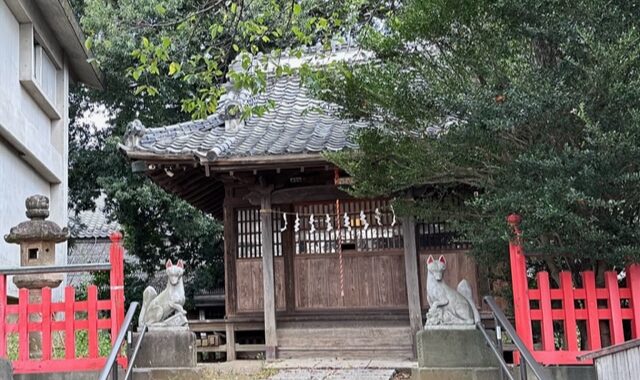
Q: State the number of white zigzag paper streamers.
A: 8